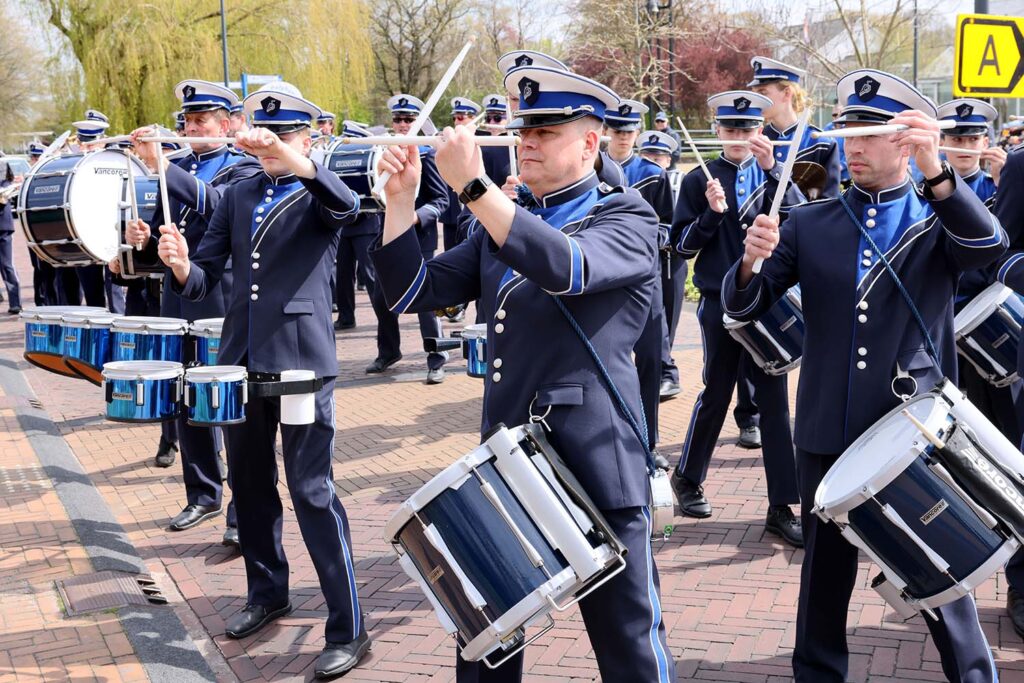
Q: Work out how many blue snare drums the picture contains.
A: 4